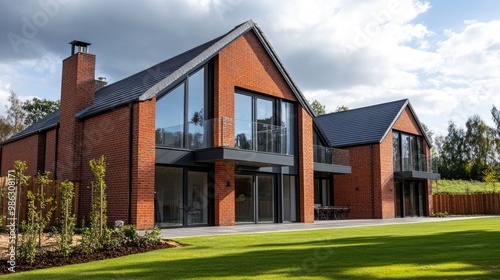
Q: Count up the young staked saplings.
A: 5